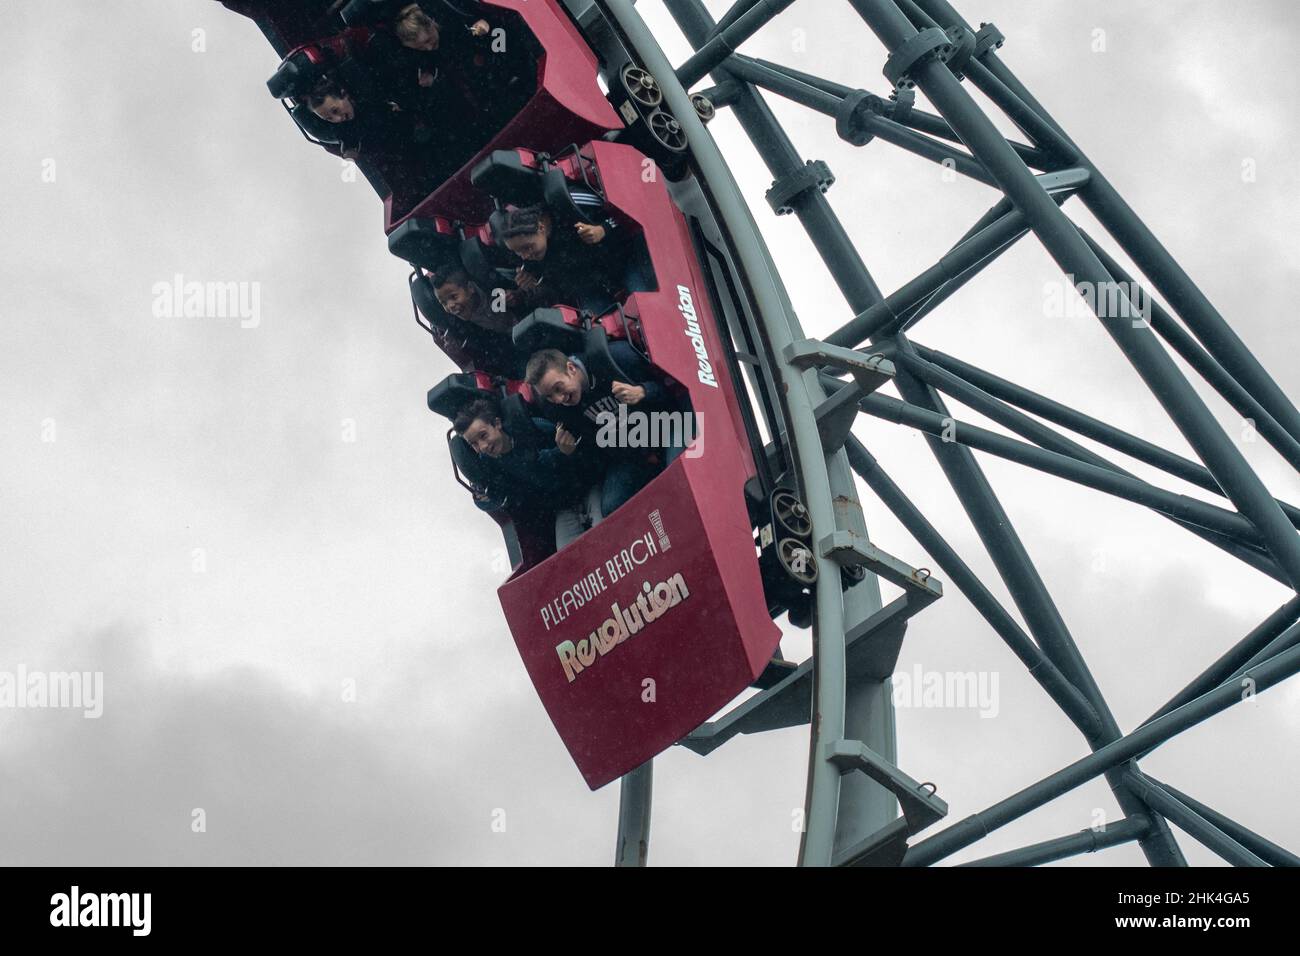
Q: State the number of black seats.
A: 6